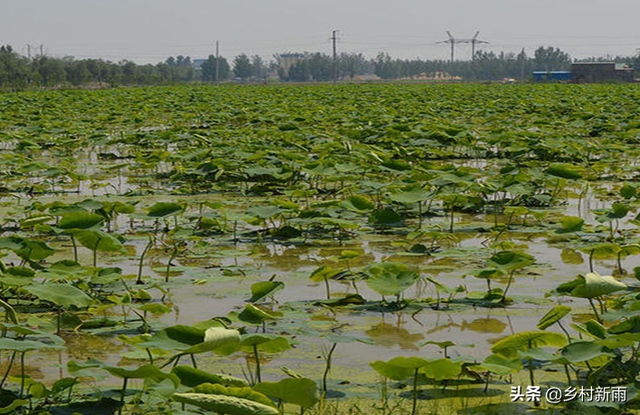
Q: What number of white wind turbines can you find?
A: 0